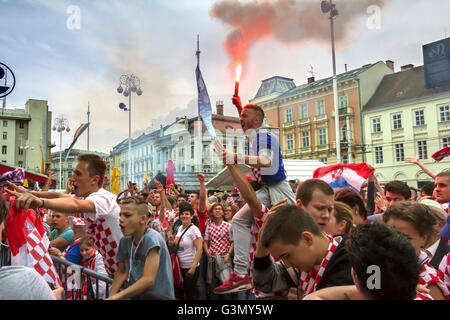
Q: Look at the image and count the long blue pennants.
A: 1